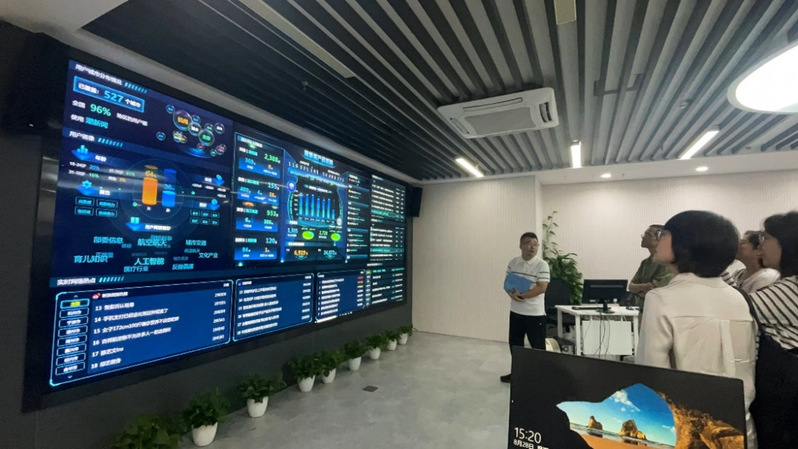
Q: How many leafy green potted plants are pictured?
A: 10